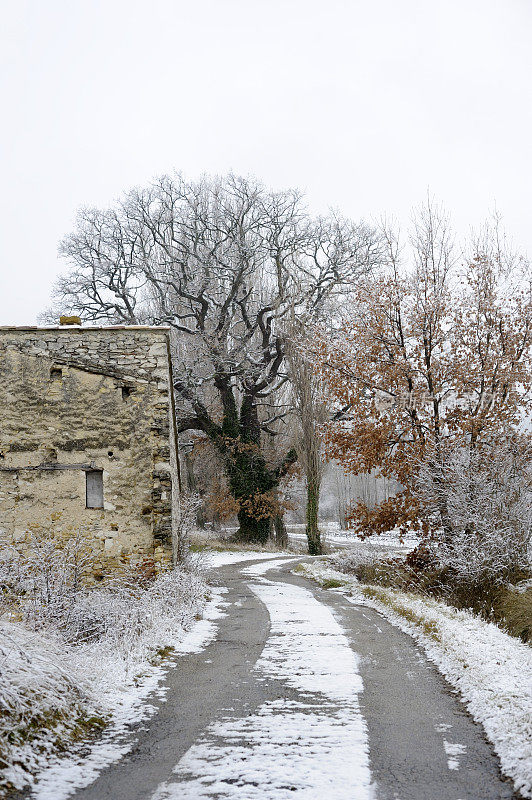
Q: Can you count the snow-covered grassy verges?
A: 2